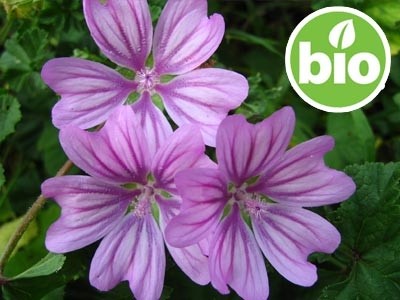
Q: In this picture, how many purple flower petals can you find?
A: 15